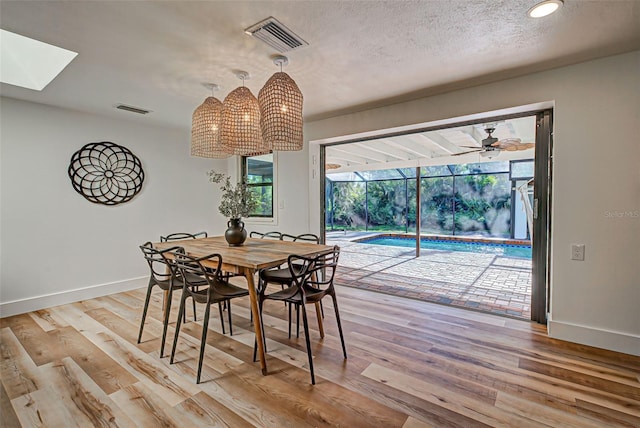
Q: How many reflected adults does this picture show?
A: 0